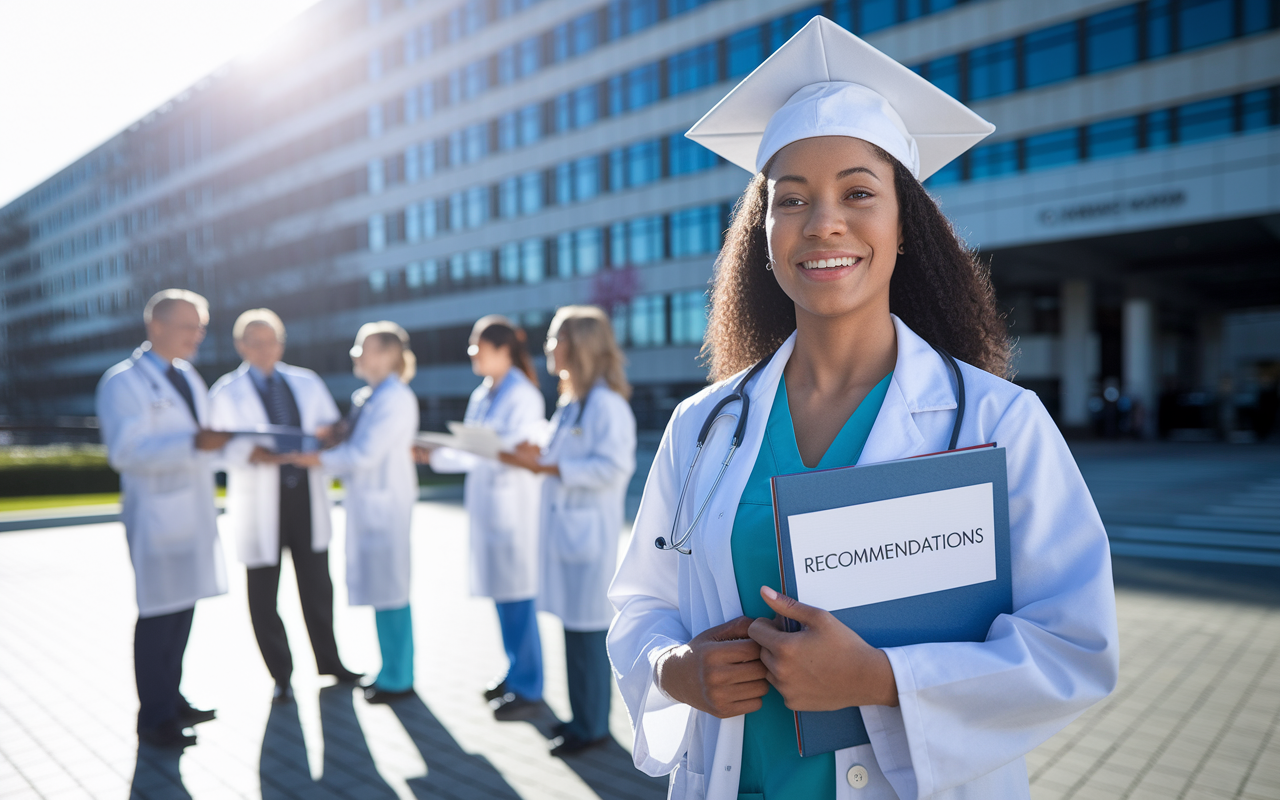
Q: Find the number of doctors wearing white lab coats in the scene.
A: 6